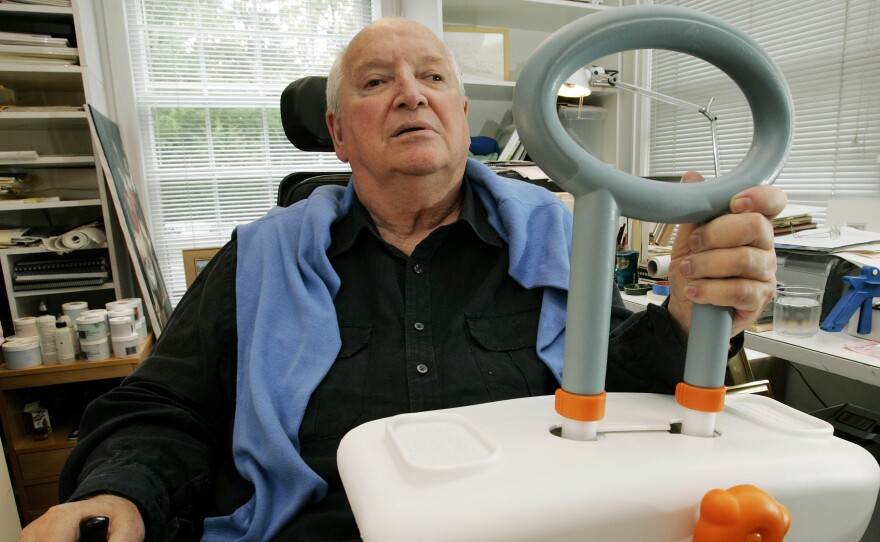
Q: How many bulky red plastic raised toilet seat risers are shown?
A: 0